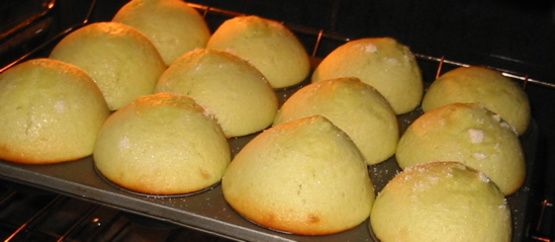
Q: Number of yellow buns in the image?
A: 12